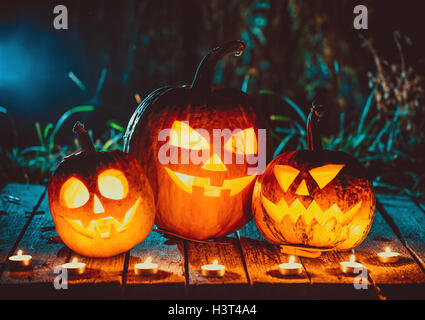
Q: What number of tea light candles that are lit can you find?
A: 7